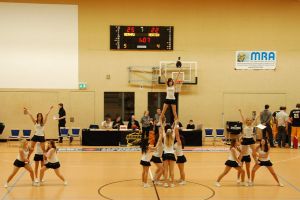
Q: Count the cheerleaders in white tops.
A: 13